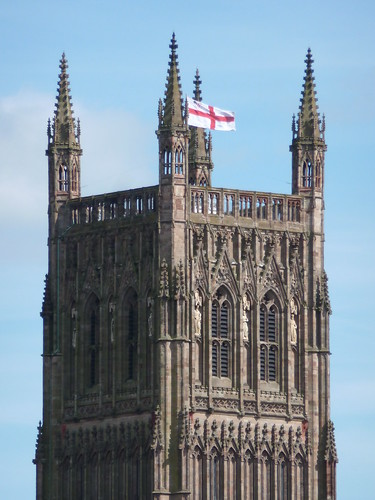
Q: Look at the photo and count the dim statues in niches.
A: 3